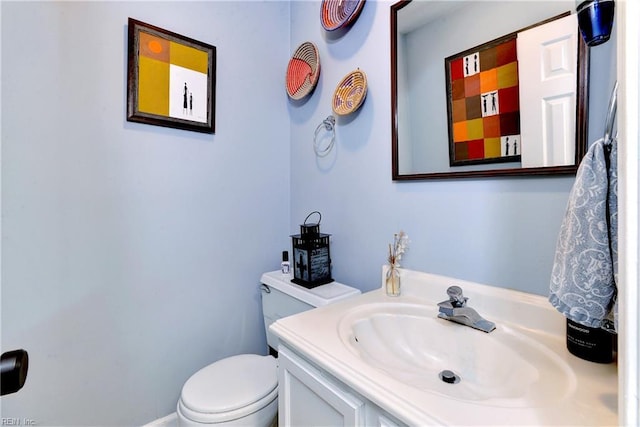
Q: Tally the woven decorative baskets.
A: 3